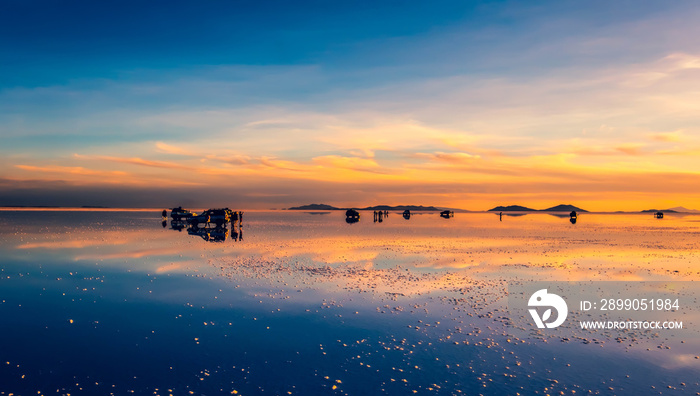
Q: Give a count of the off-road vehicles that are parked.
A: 7